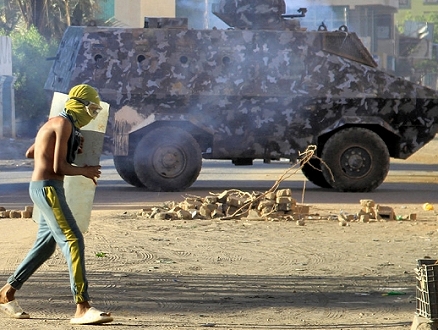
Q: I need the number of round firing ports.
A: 4